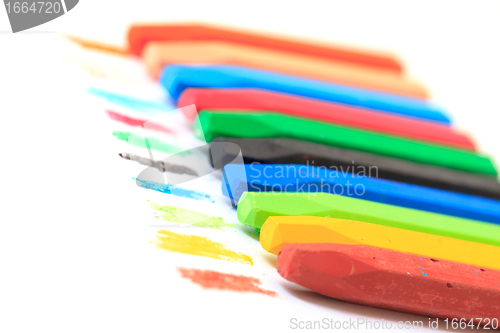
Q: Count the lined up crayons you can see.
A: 10